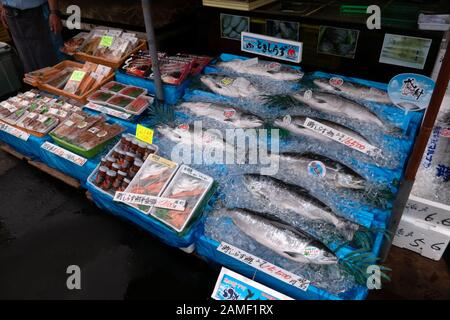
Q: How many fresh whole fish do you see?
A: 10